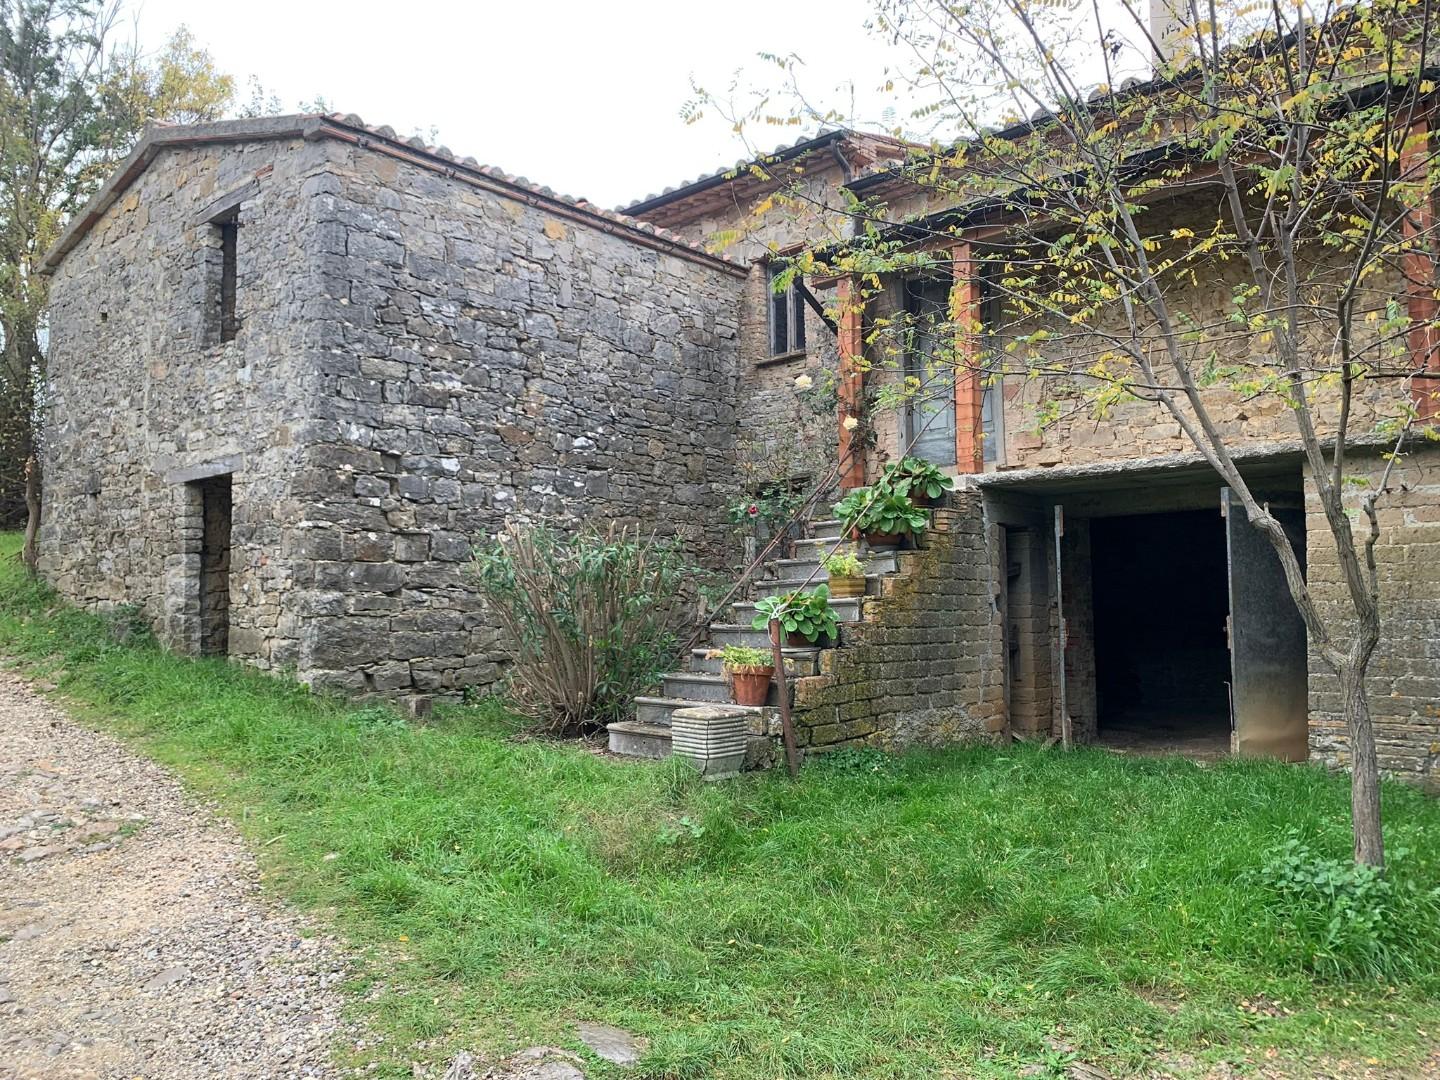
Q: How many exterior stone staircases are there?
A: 1